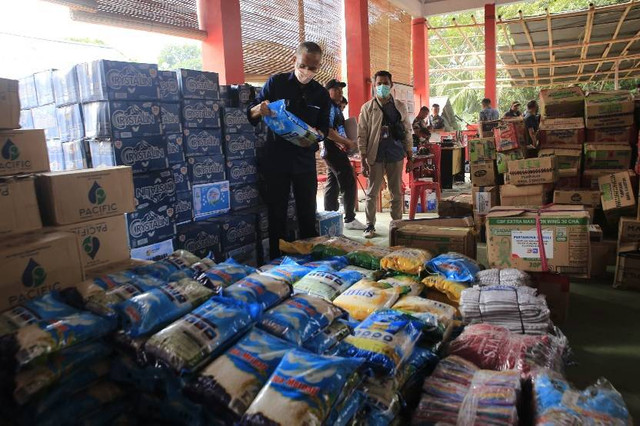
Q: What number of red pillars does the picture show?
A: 4